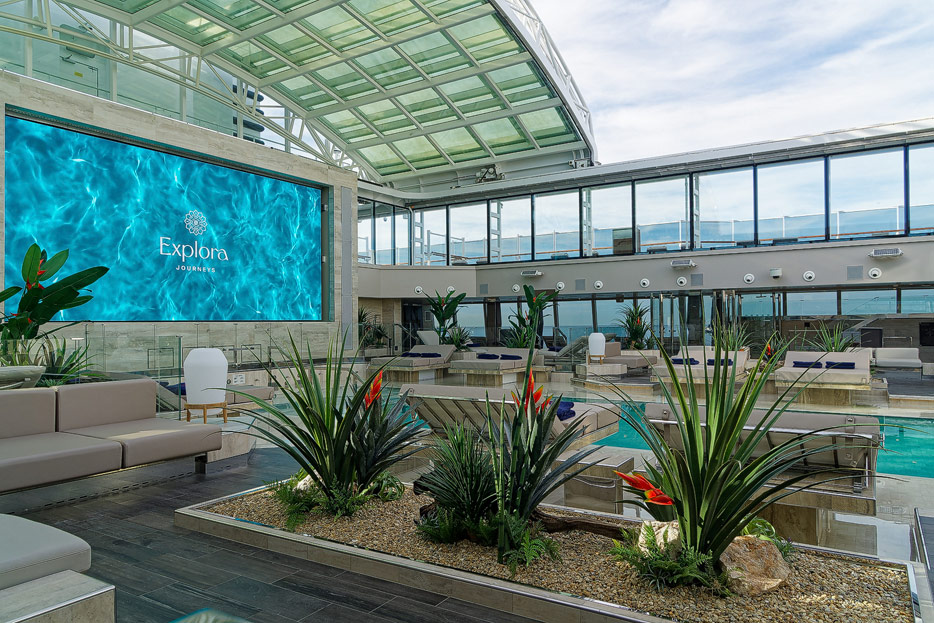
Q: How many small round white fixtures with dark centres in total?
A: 10